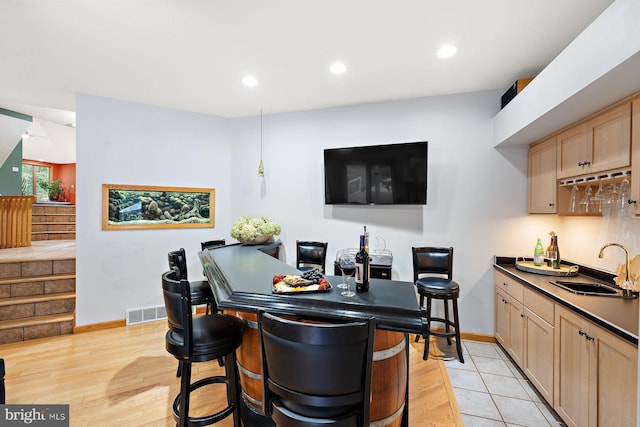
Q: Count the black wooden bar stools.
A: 6